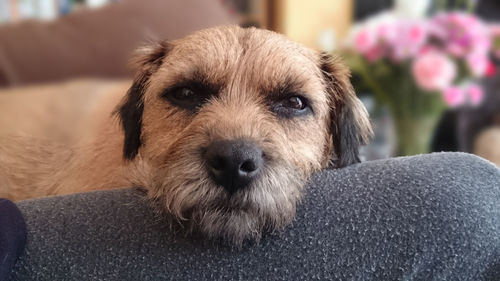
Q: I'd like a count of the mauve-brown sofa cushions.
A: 1